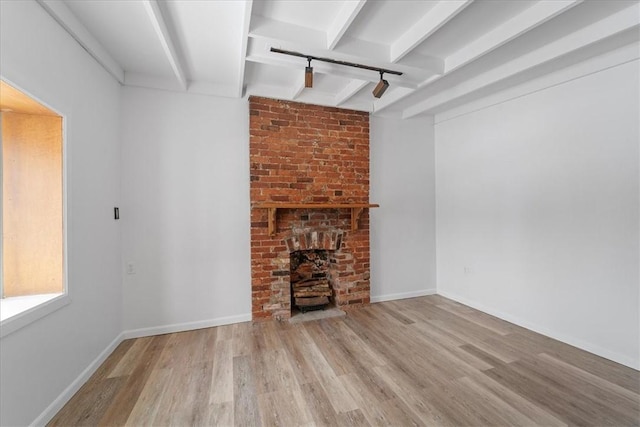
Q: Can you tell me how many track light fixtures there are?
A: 2